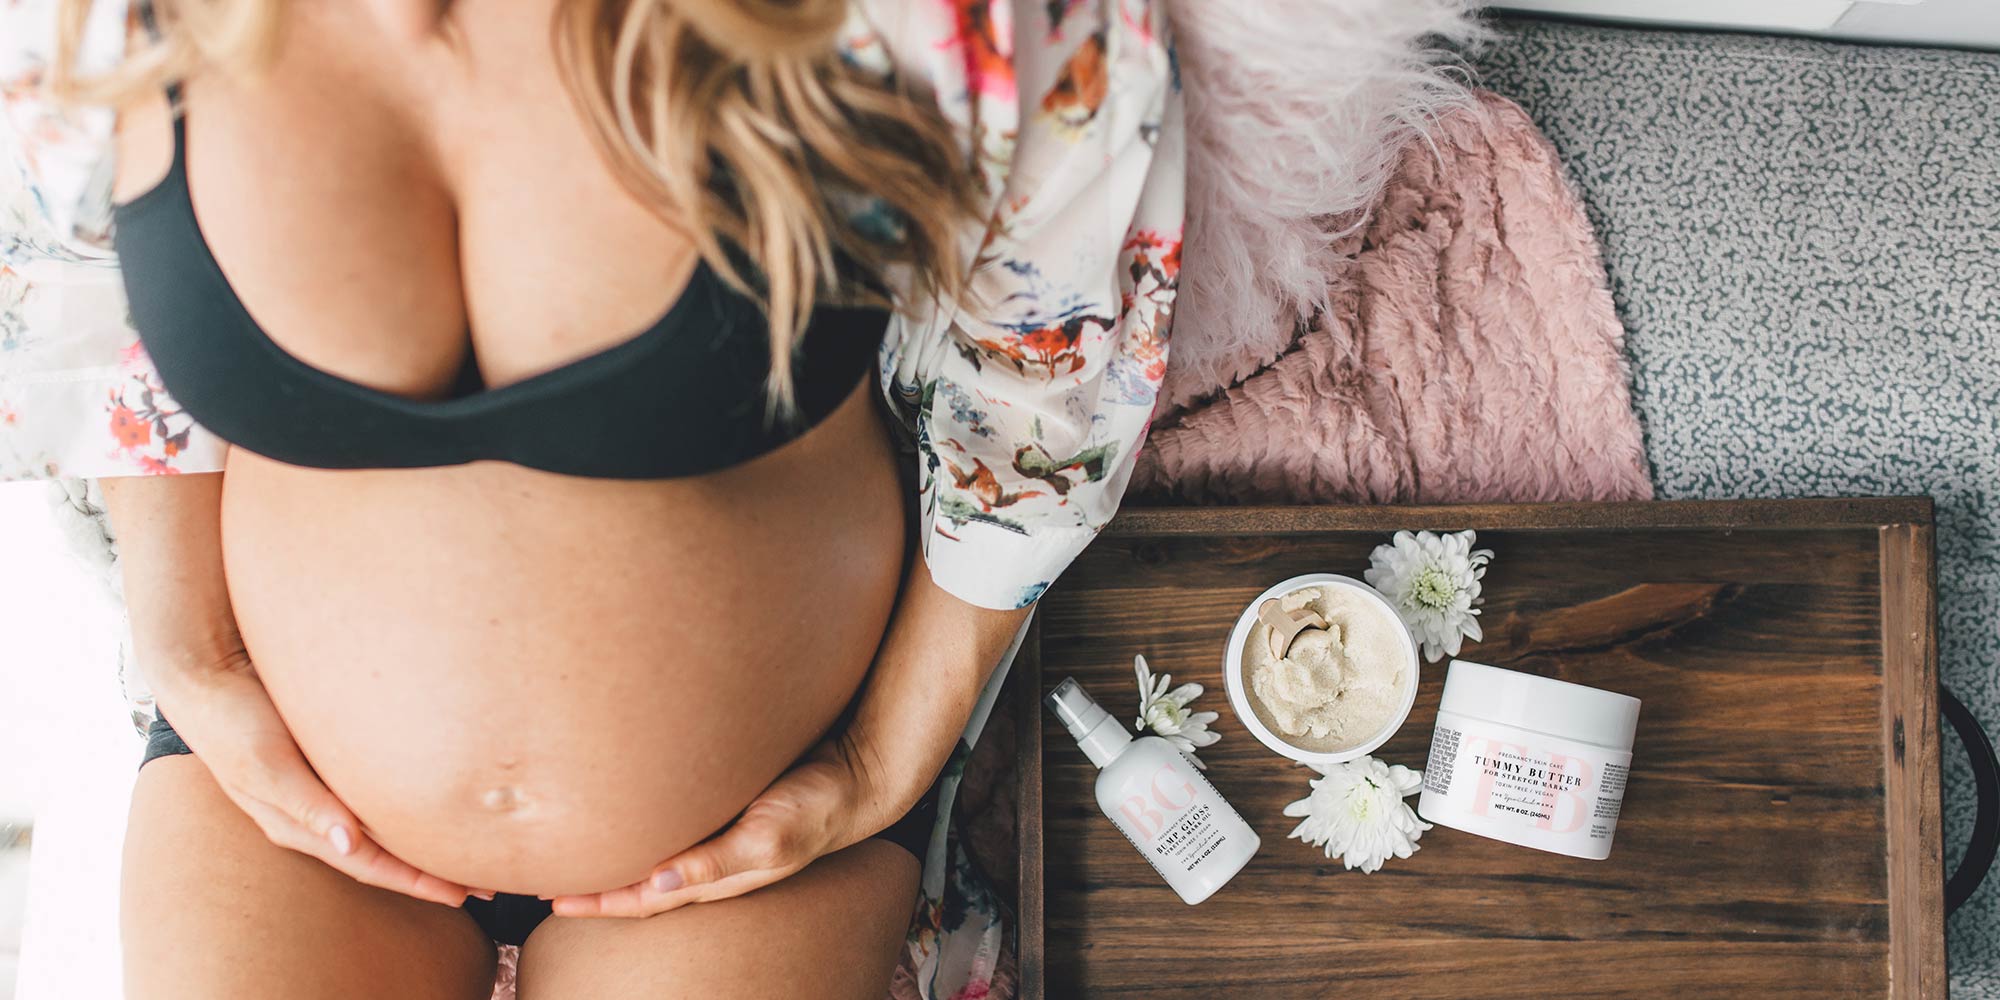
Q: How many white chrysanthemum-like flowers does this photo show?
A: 3